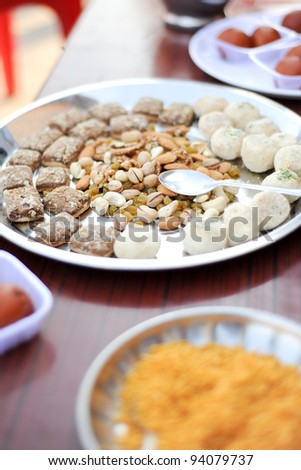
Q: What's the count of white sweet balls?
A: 13